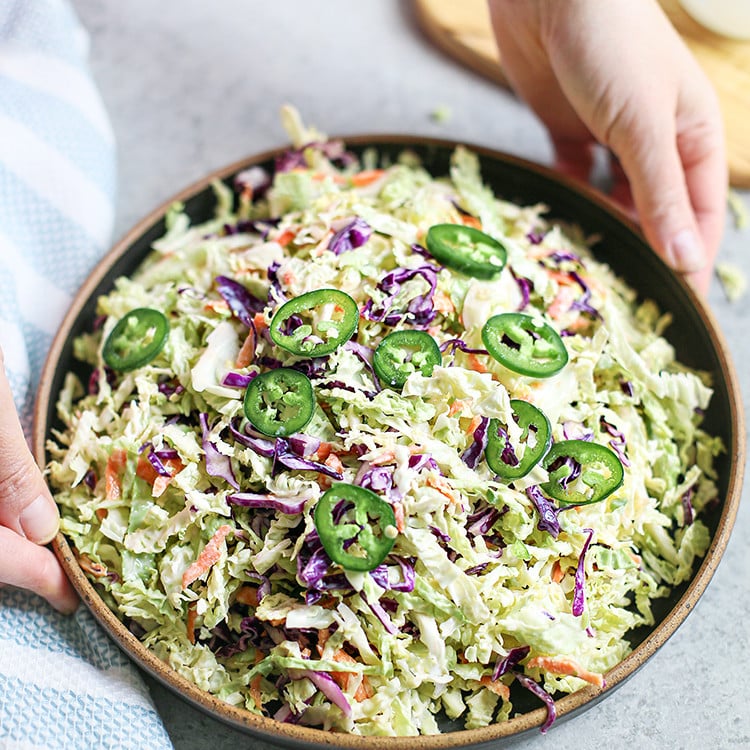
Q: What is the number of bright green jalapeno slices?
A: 9